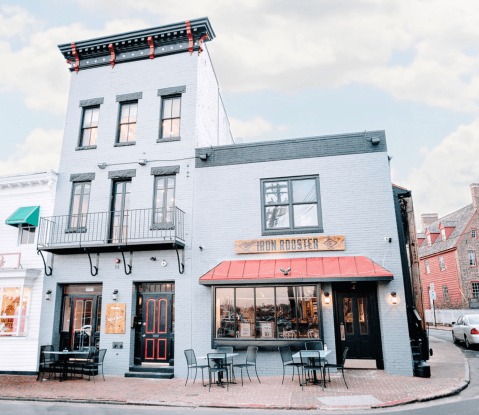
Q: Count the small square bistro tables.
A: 3